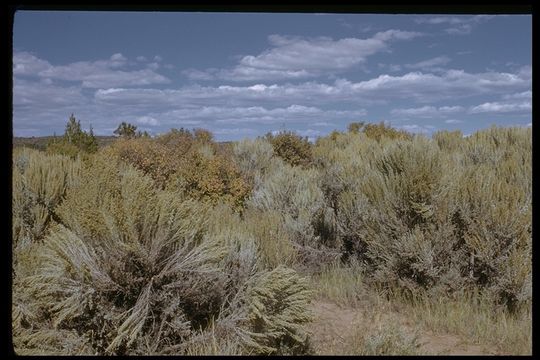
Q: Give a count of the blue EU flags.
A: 0